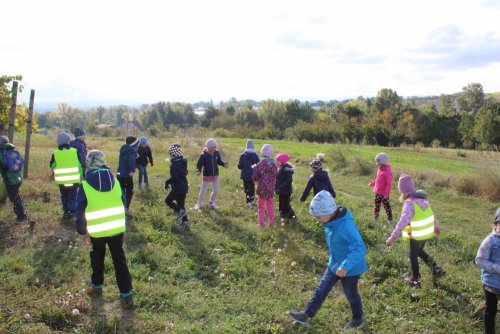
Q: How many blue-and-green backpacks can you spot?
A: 1